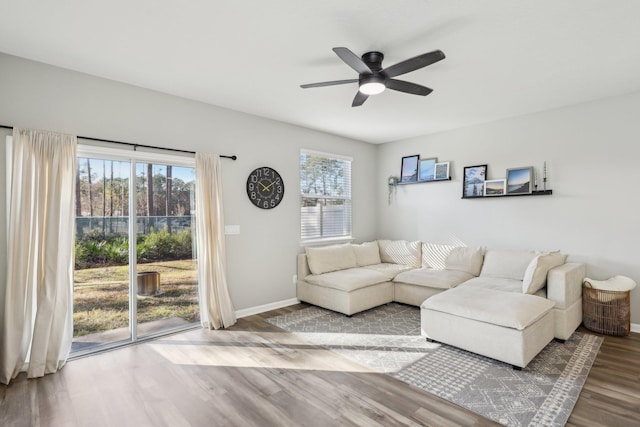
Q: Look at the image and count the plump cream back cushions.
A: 6